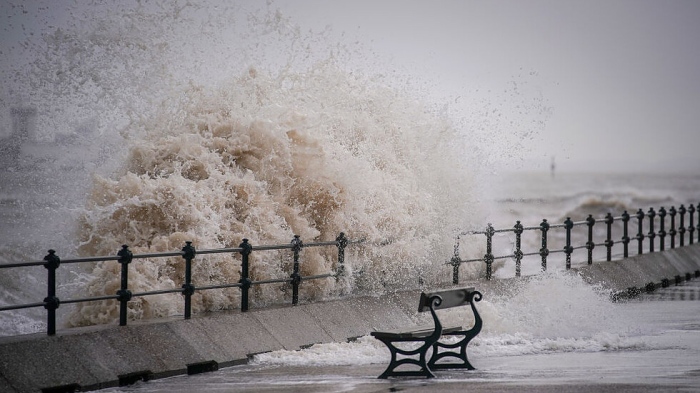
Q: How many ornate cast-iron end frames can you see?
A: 2